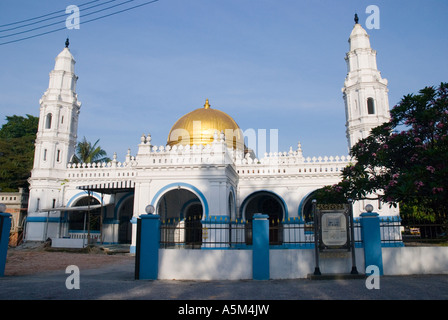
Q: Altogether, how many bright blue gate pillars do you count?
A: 4